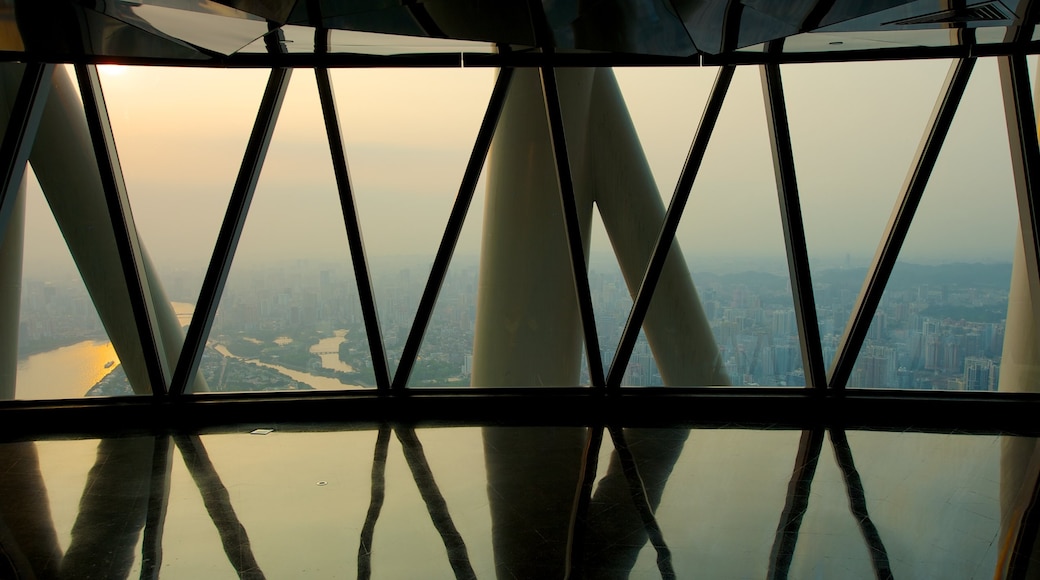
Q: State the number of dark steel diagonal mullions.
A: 10